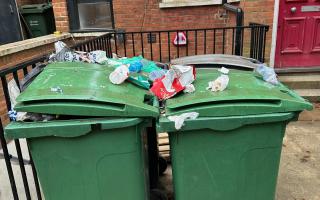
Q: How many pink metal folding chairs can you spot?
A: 0